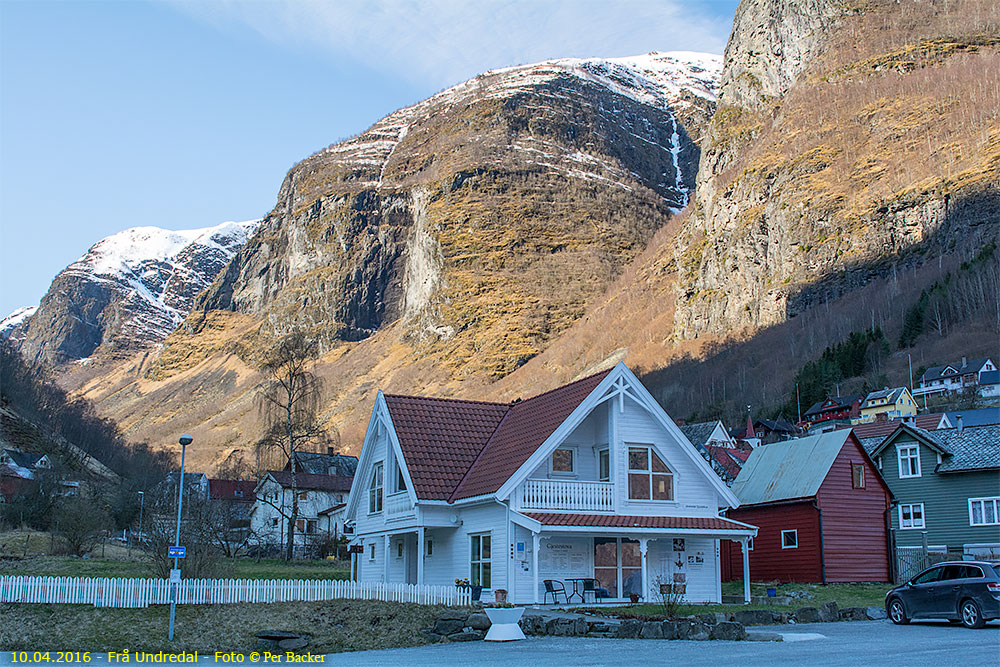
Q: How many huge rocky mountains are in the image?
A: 3